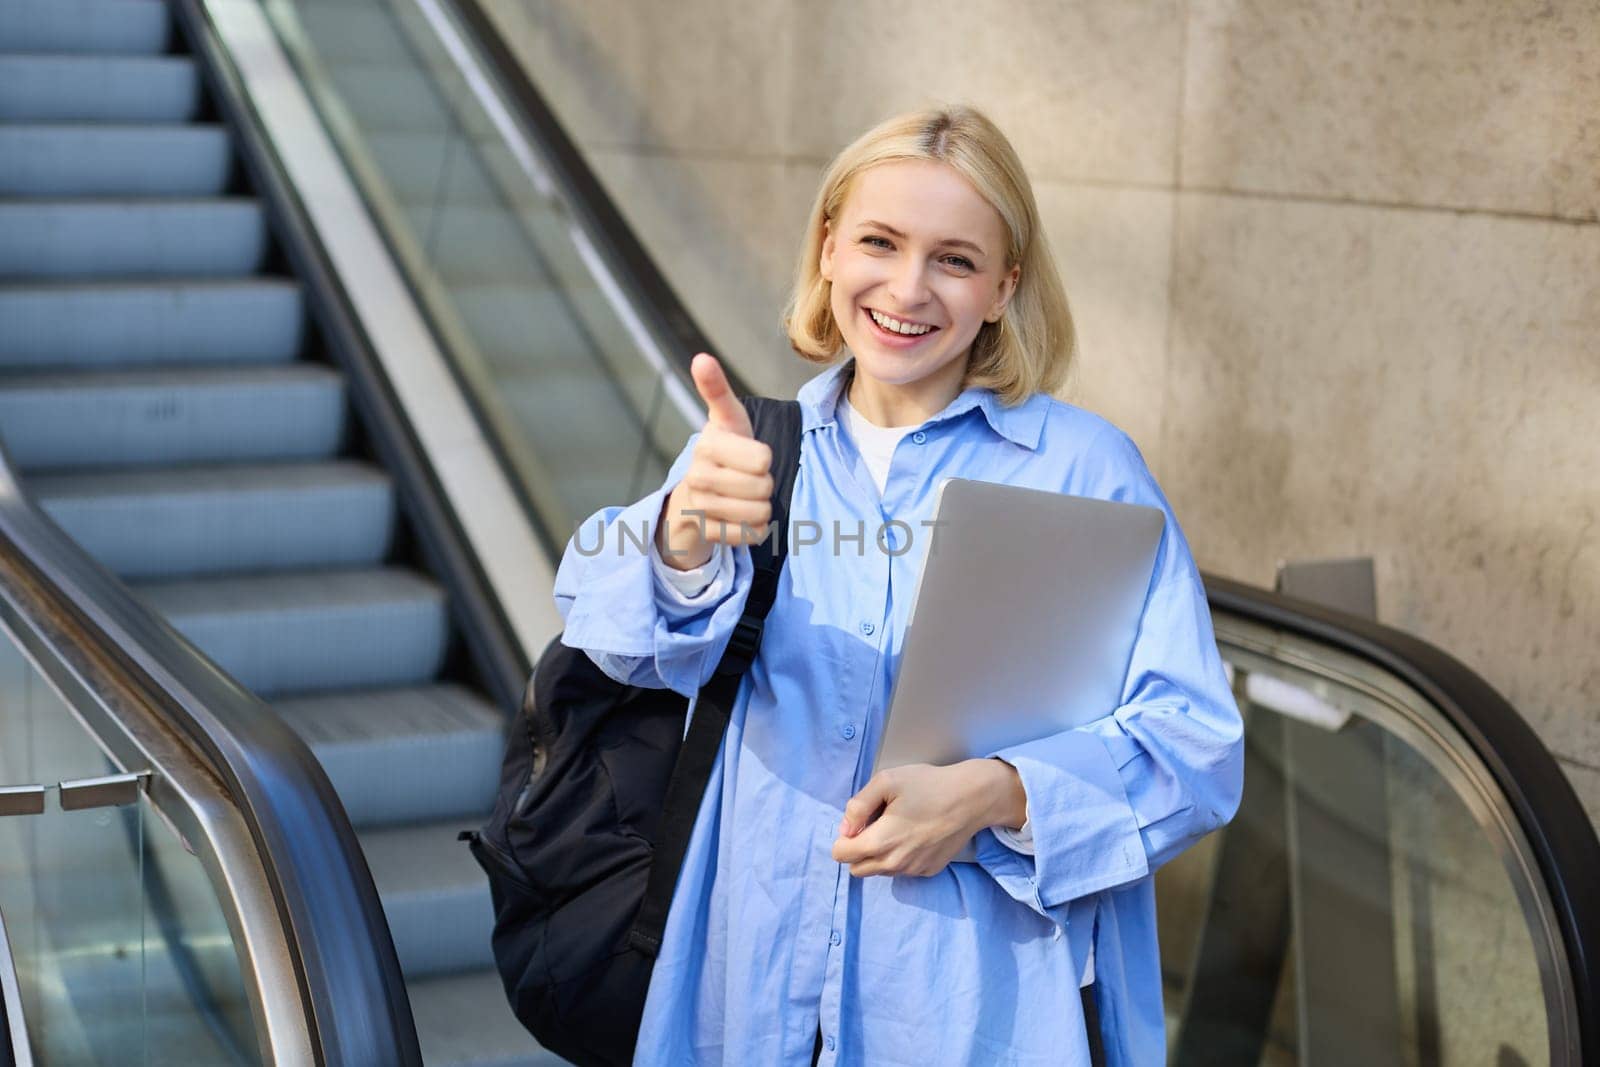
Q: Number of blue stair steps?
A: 11